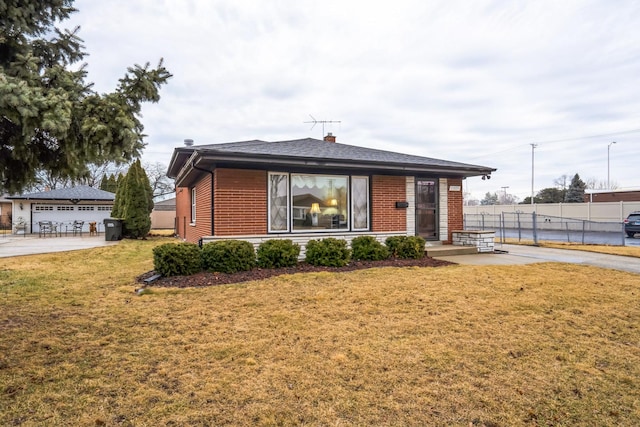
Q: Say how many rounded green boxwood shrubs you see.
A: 6